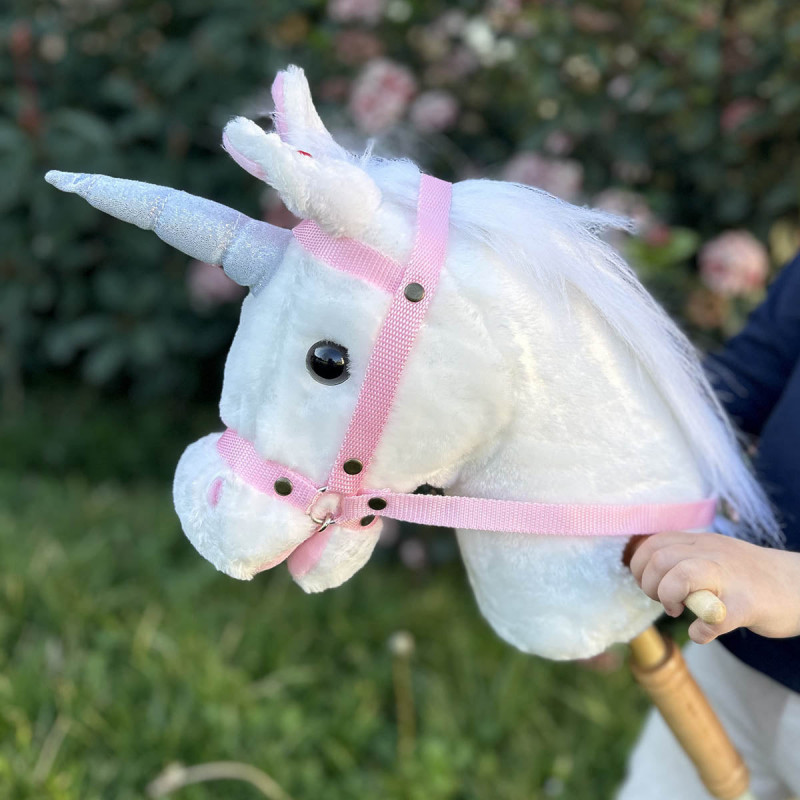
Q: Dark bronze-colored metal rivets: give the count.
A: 5